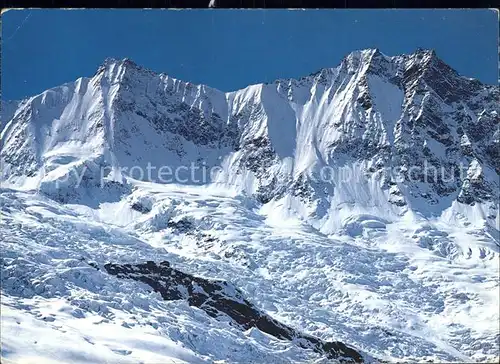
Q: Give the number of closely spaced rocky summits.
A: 2